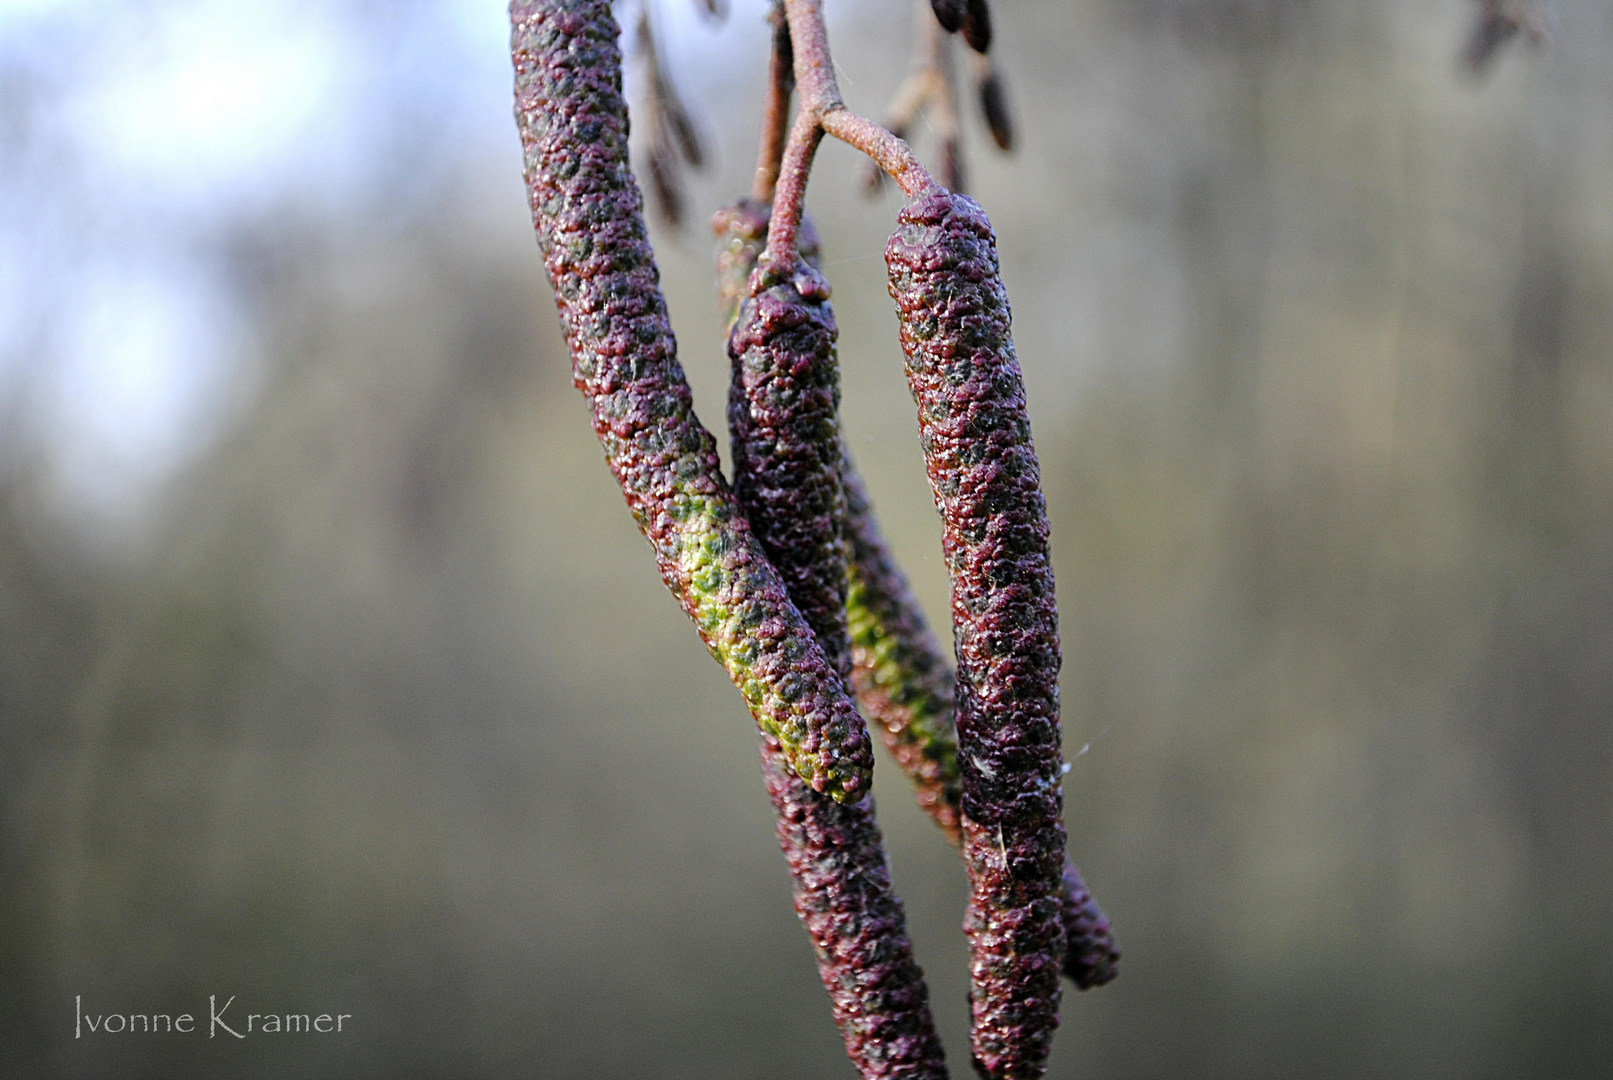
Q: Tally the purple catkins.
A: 4